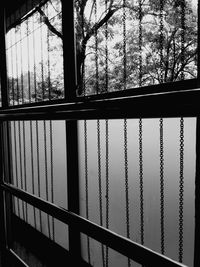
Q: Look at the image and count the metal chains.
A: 14